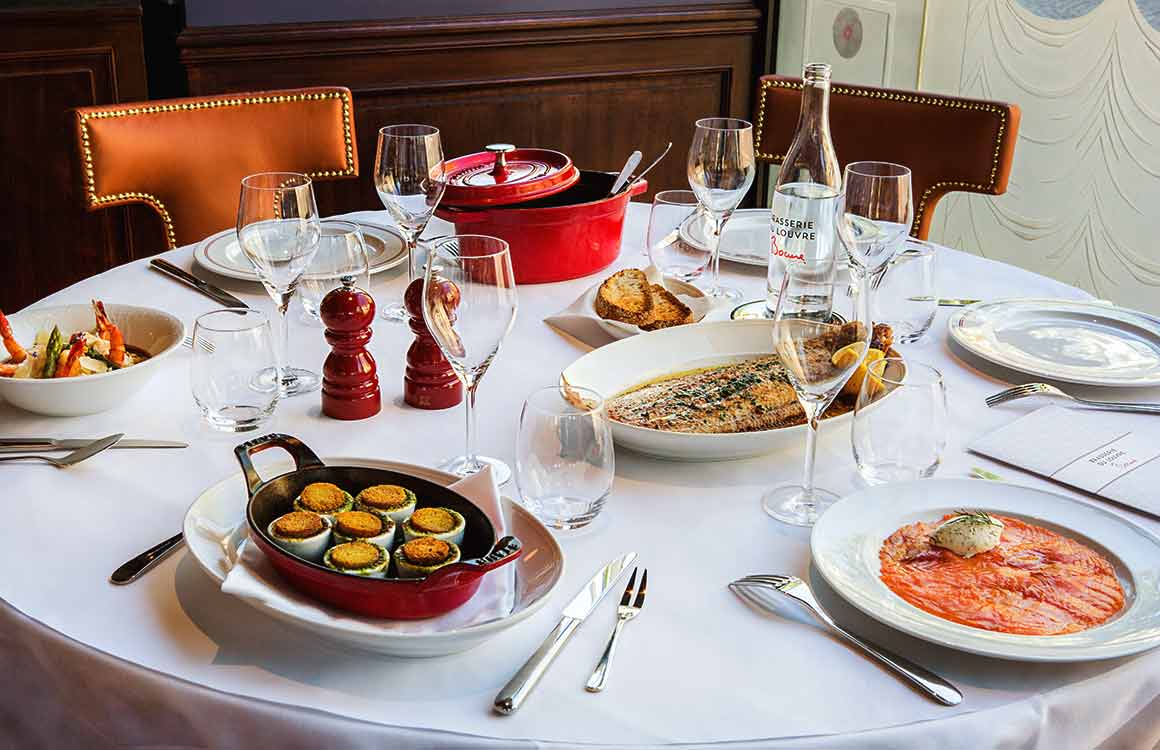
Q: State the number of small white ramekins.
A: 7